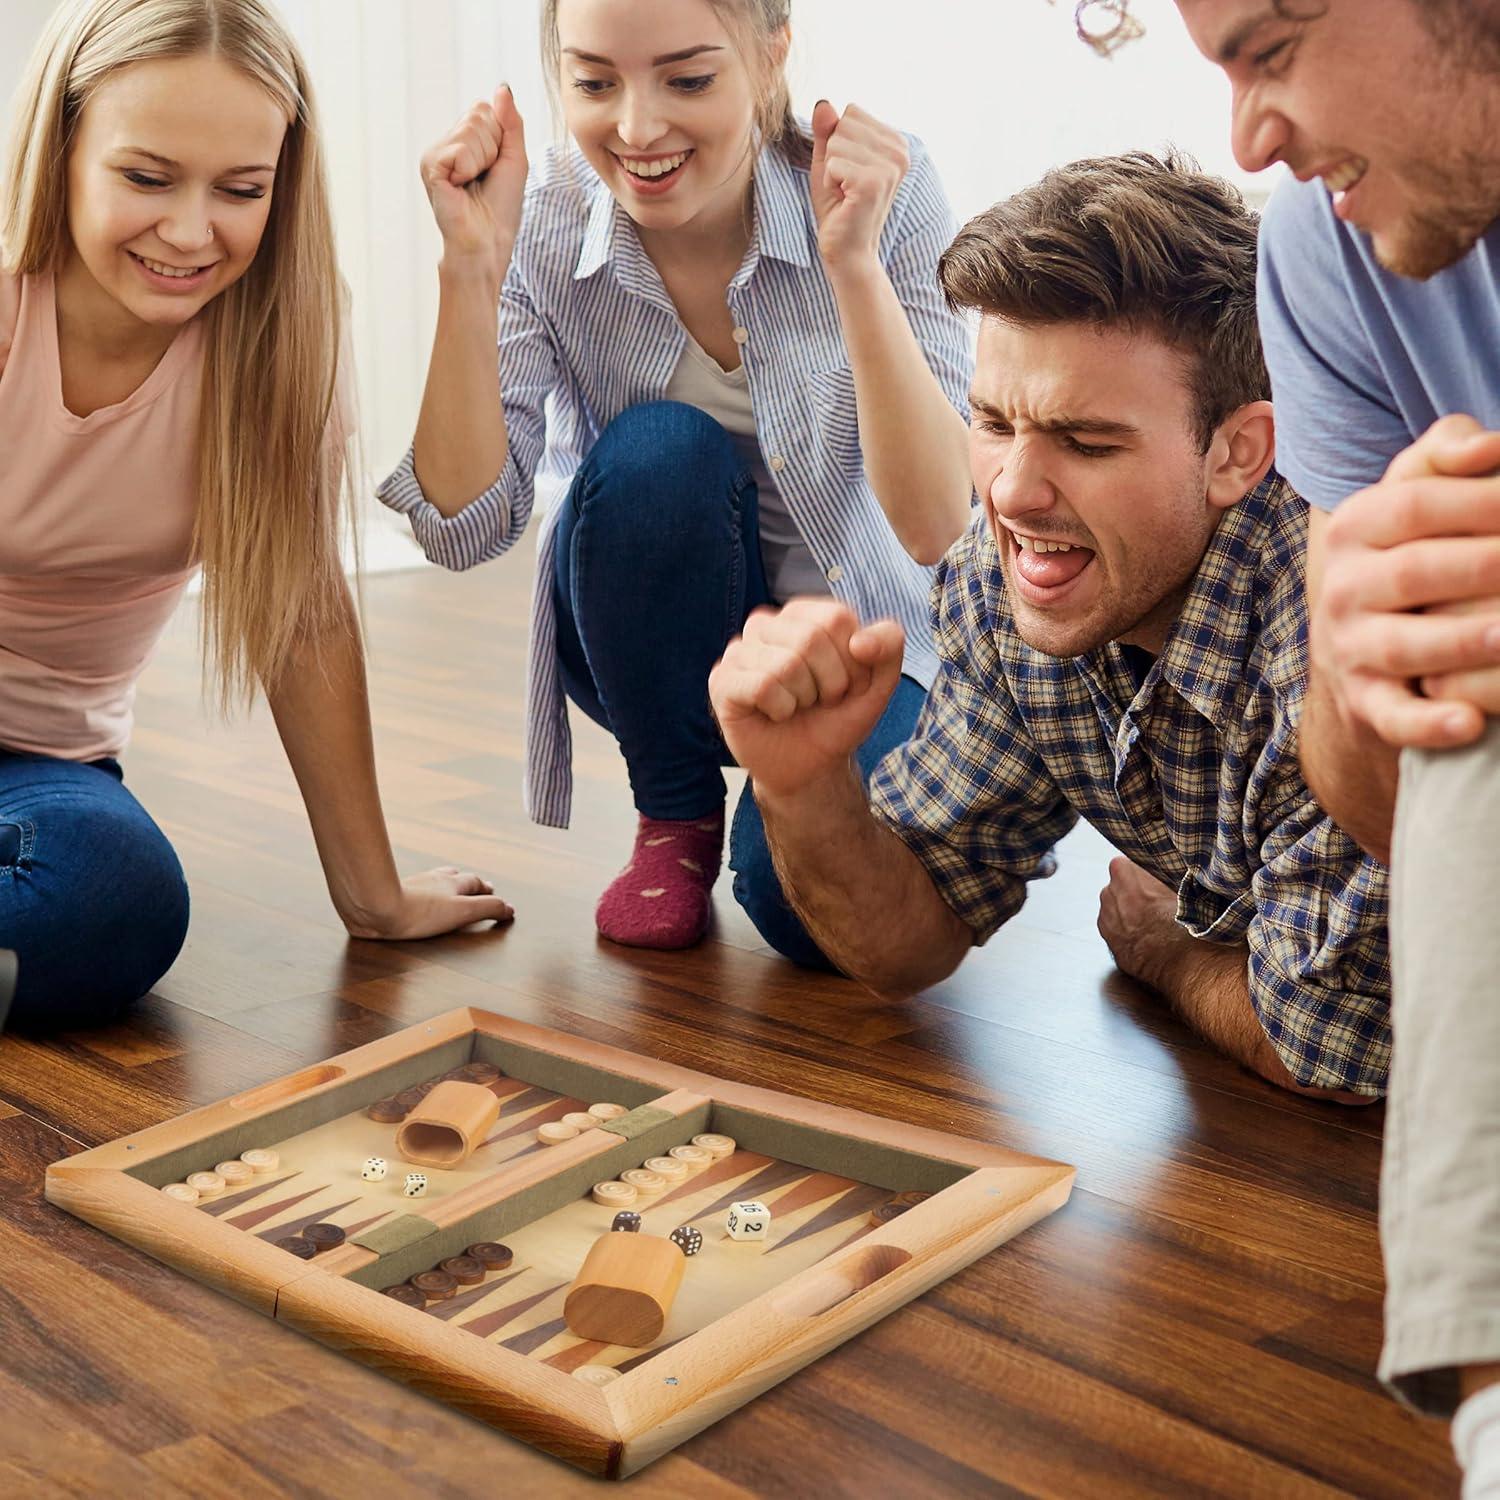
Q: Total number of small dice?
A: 4